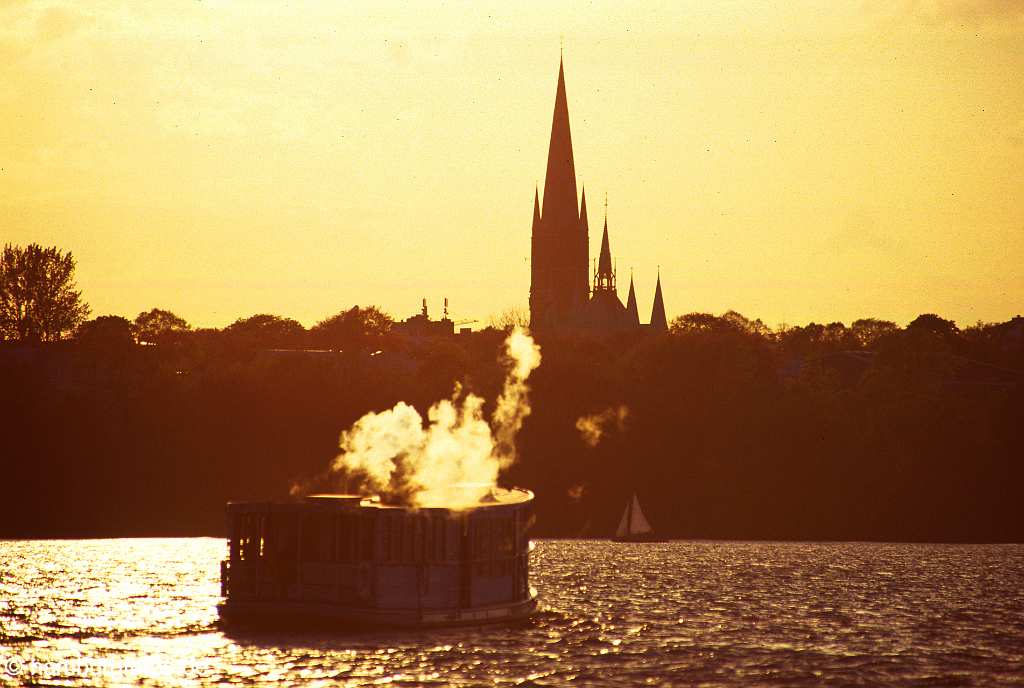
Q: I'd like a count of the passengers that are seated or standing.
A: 0